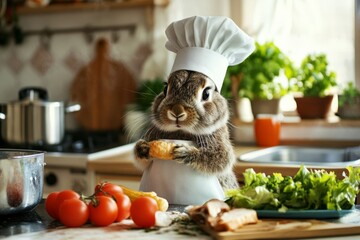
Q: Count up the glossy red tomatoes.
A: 7